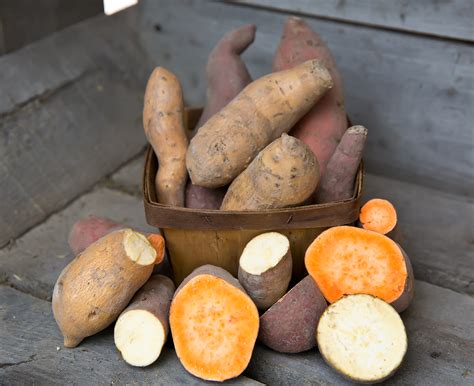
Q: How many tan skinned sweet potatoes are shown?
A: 4